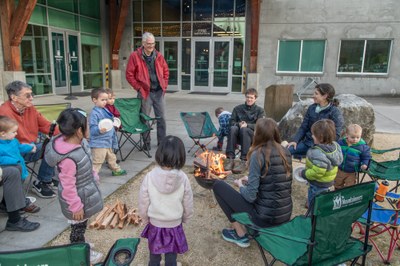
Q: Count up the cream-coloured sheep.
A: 0